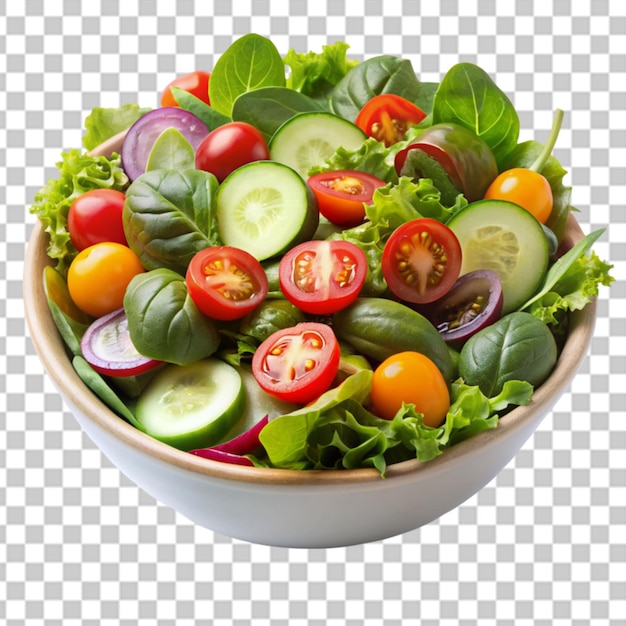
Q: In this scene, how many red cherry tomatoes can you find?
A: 9